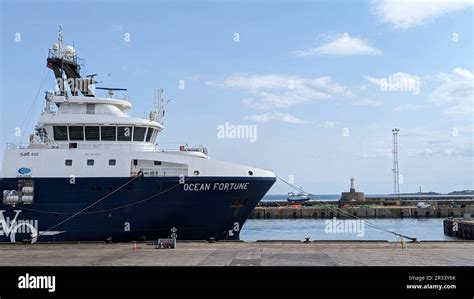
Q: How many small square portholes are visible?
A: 3